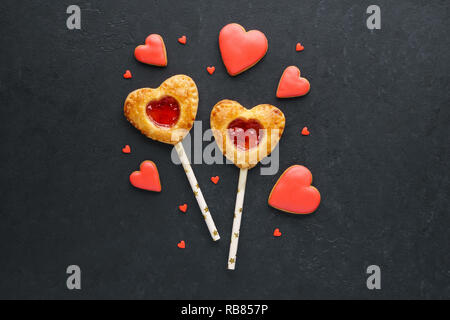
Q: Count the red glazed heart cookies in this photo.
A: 5